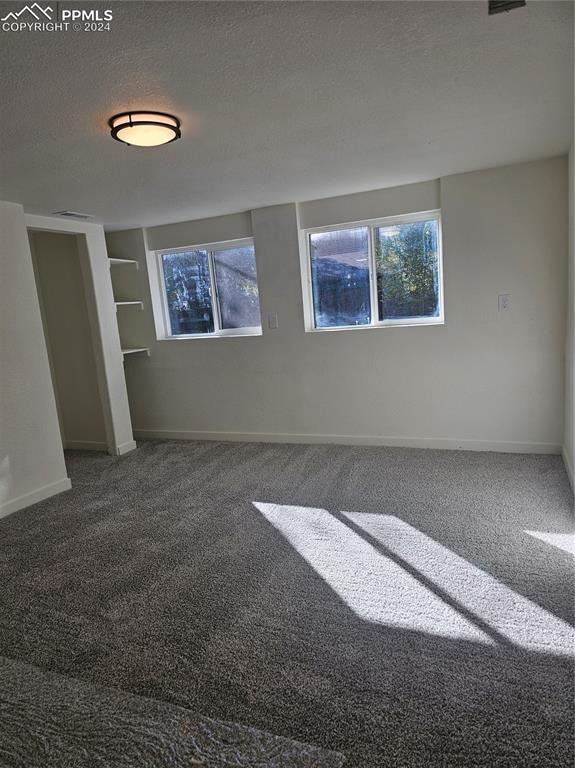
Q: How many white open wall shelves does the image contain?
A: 3